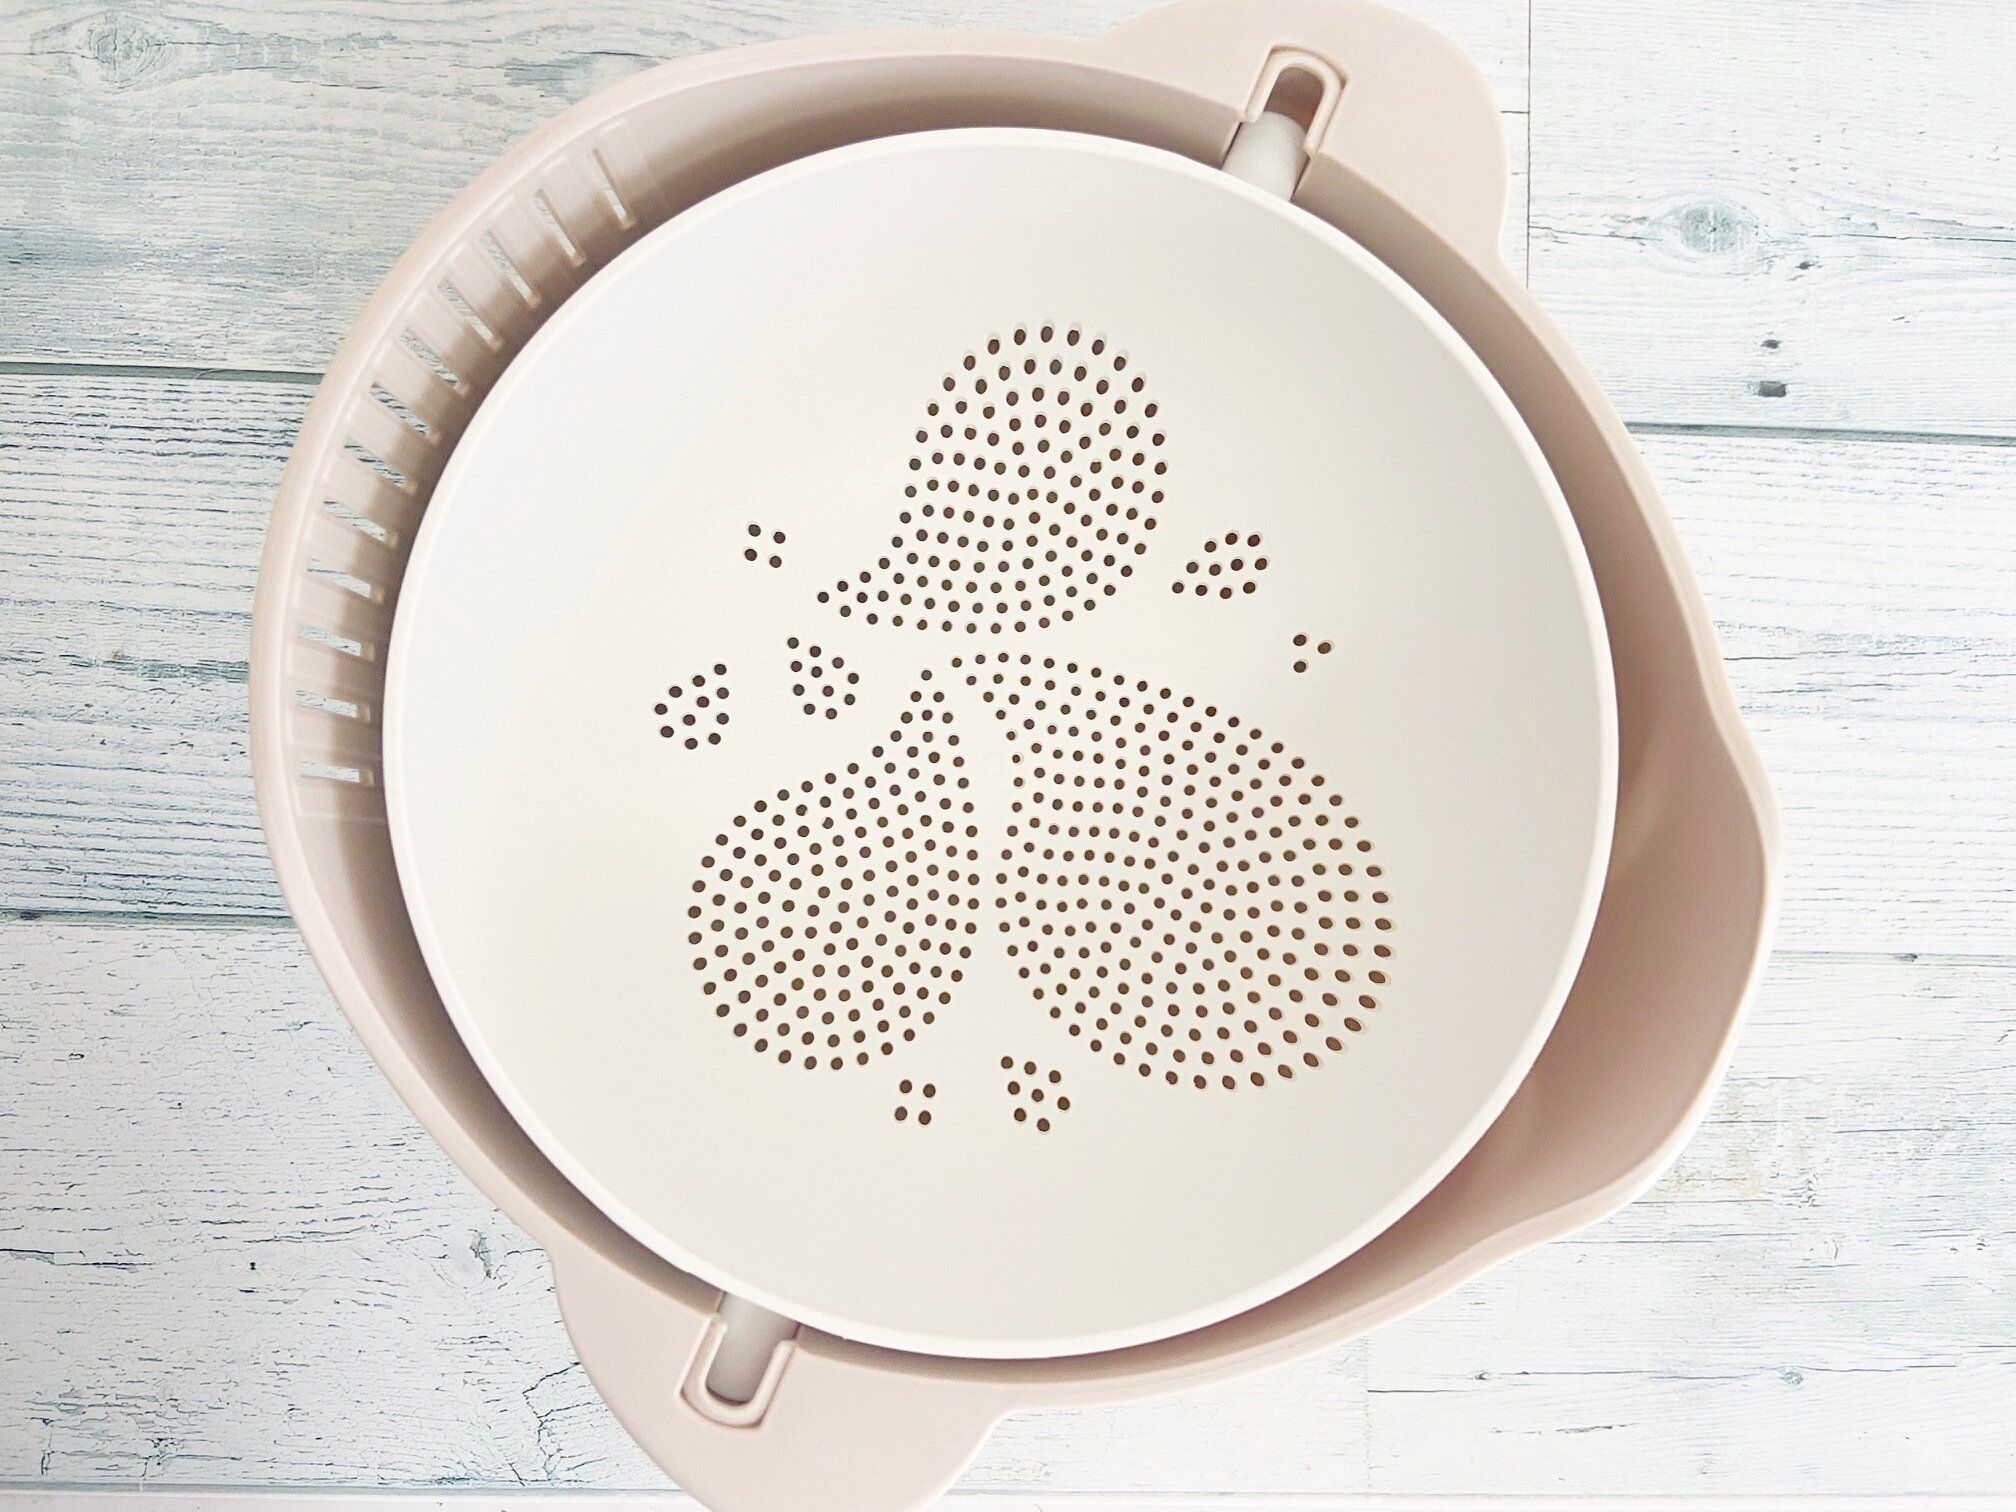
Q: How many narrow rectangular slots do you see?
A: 12